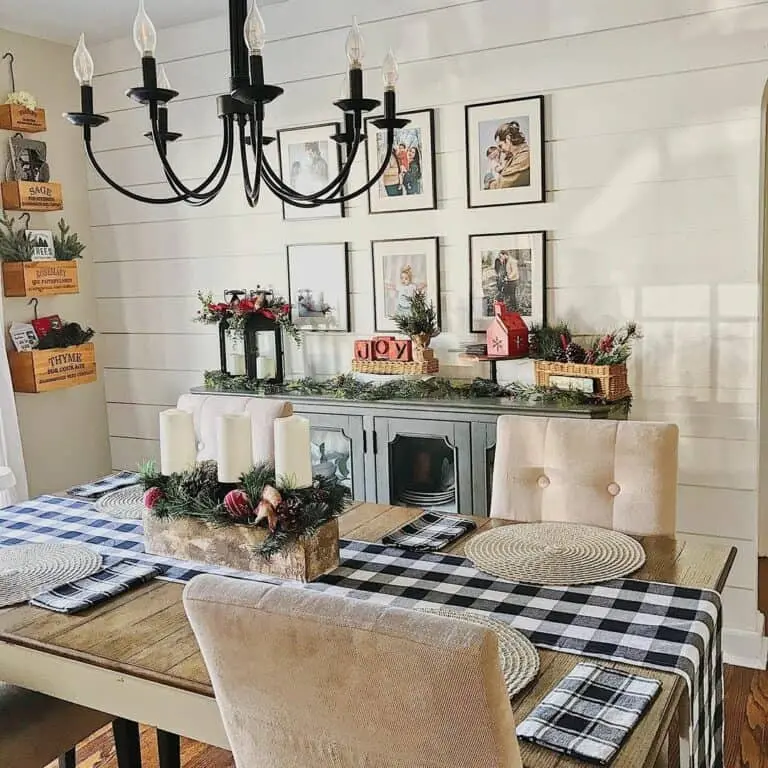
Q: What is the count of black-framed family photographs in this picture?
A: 6